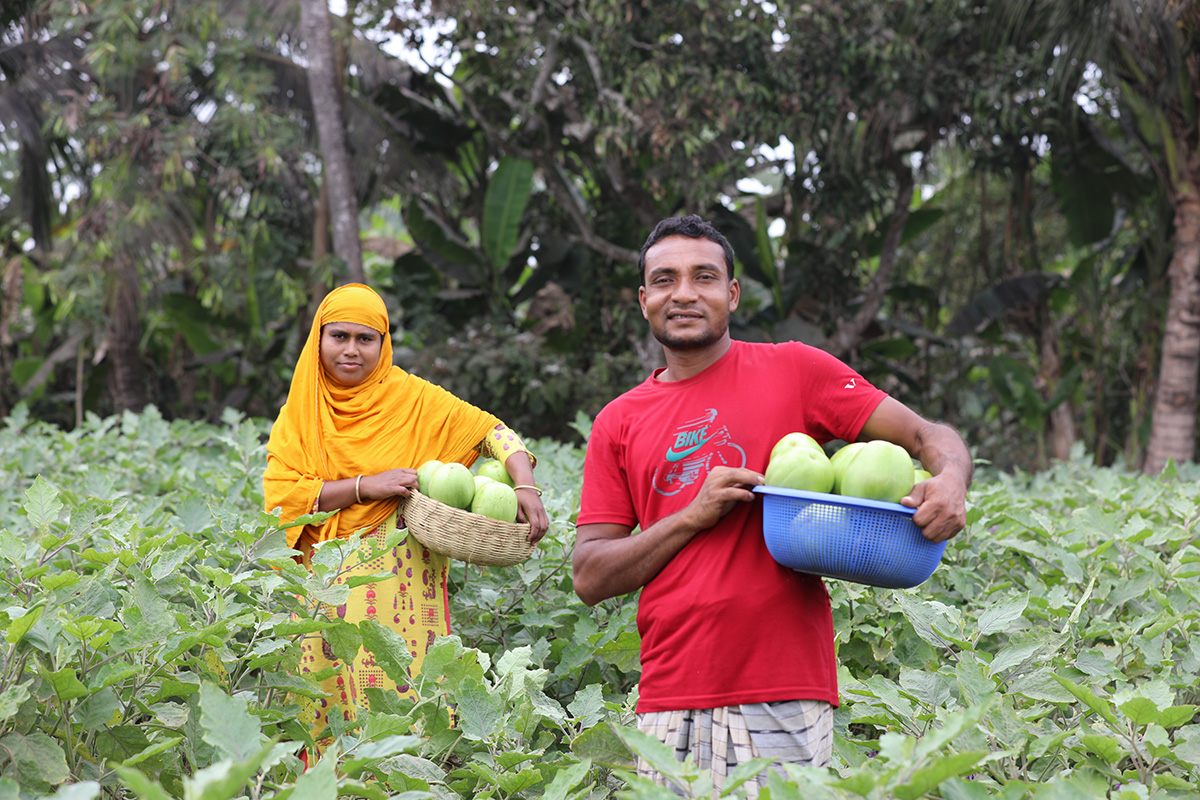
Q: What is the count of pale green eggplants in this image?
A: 10